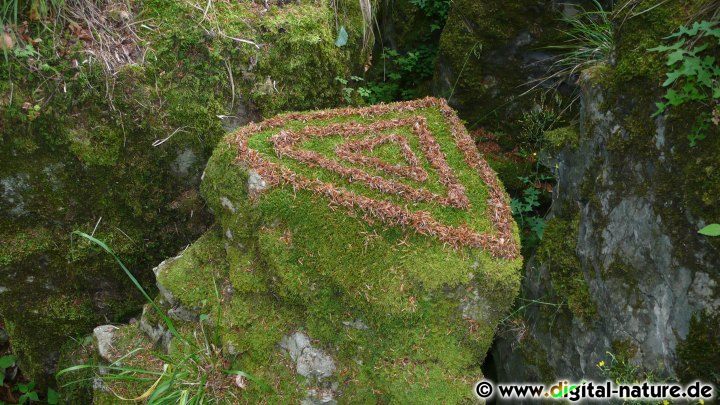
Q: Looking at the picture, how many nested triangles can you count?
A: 3